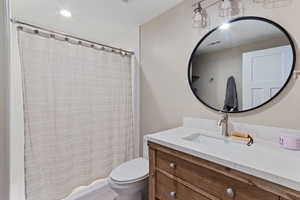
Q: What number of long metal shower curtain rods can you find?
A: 1